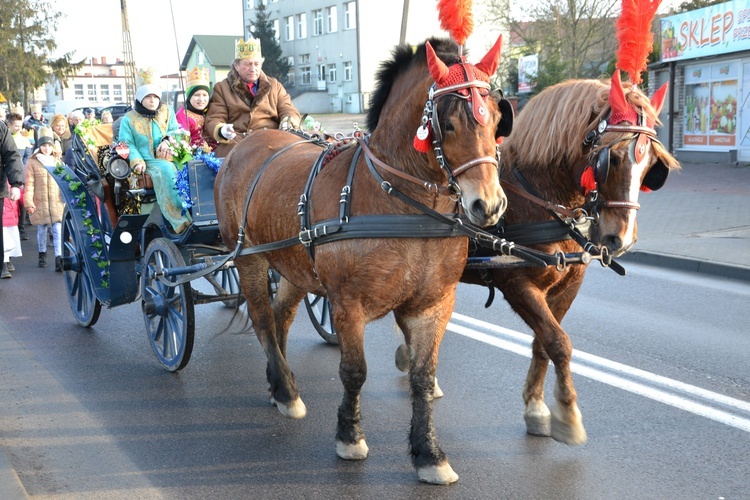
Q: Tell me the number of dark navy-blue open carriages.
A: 1